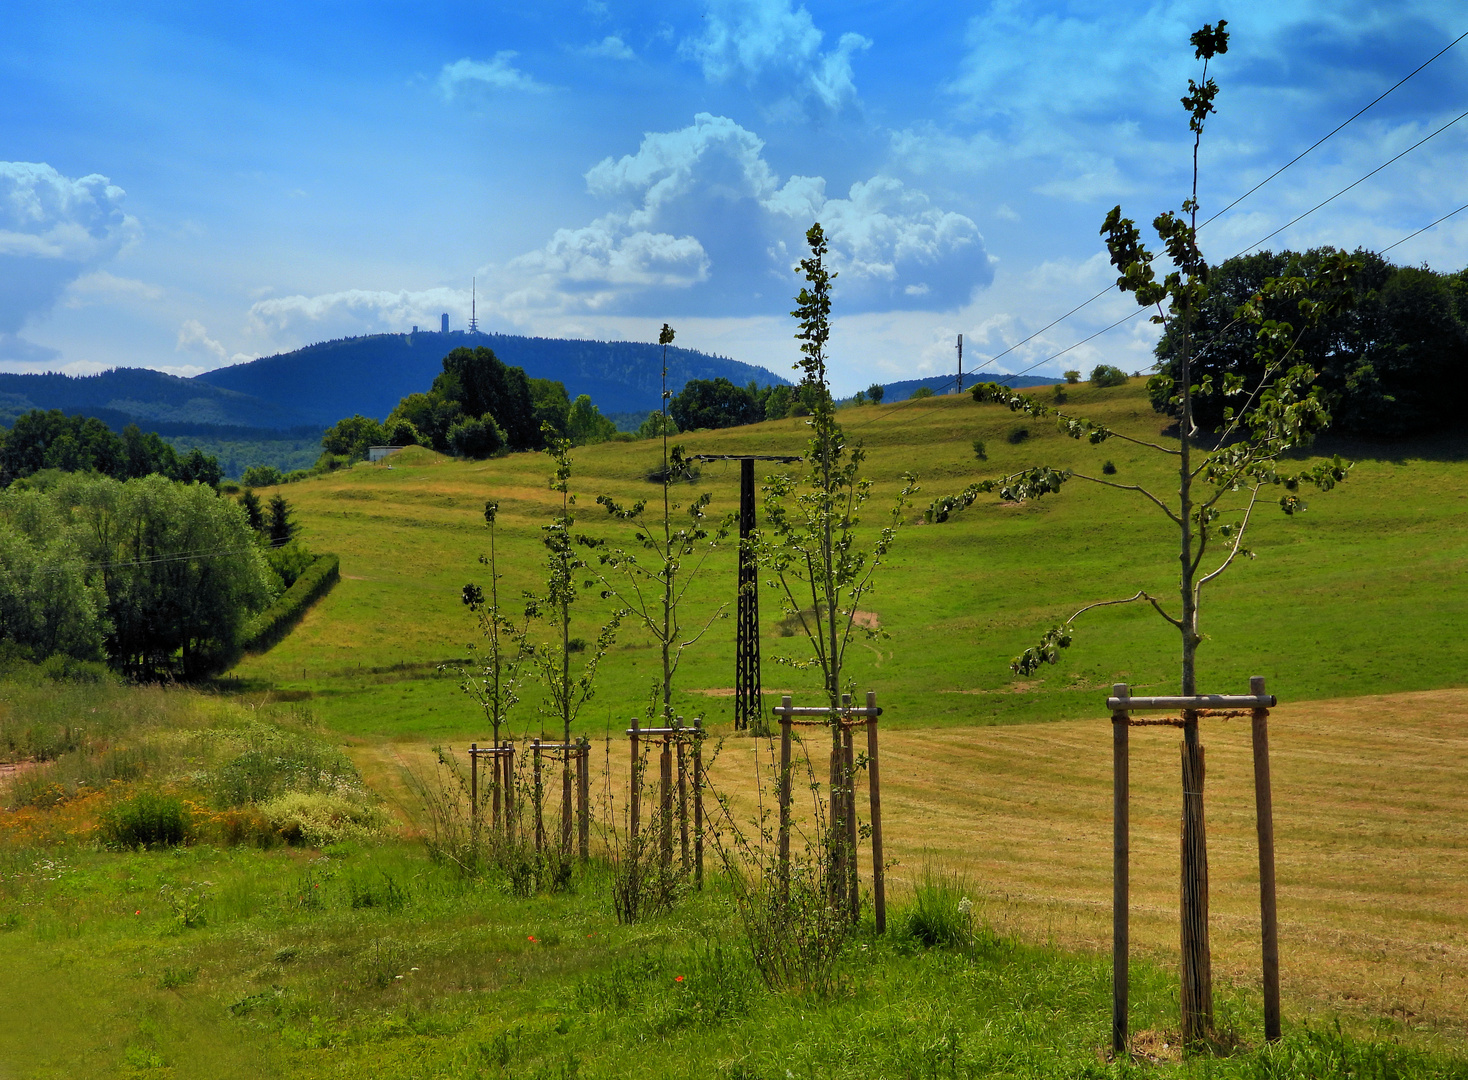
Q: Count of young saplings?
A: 5